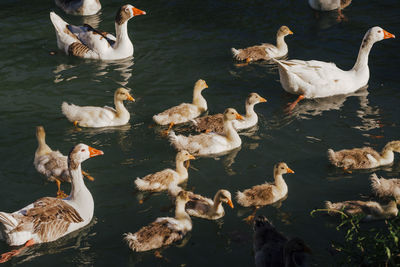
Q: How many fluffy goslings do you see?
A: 13